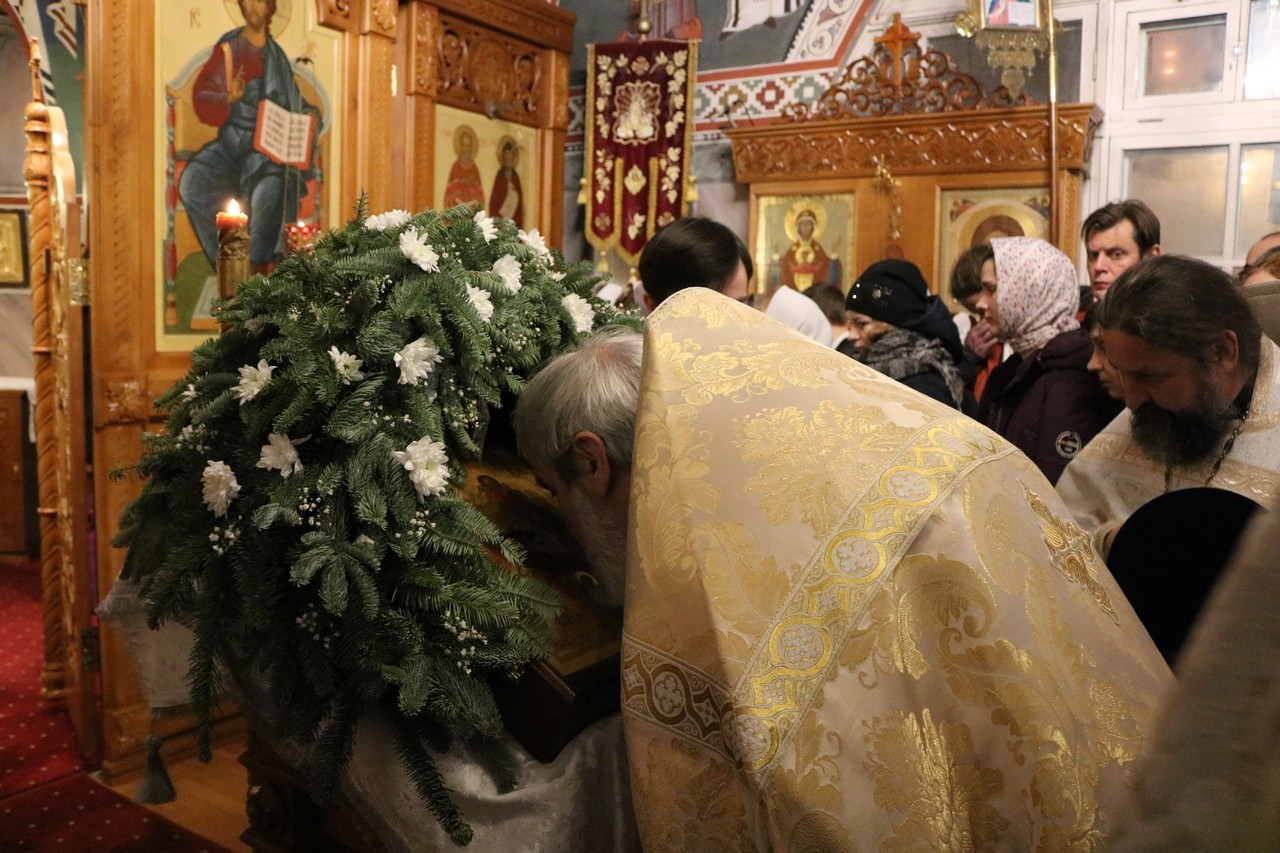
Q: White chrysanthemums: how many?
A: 13